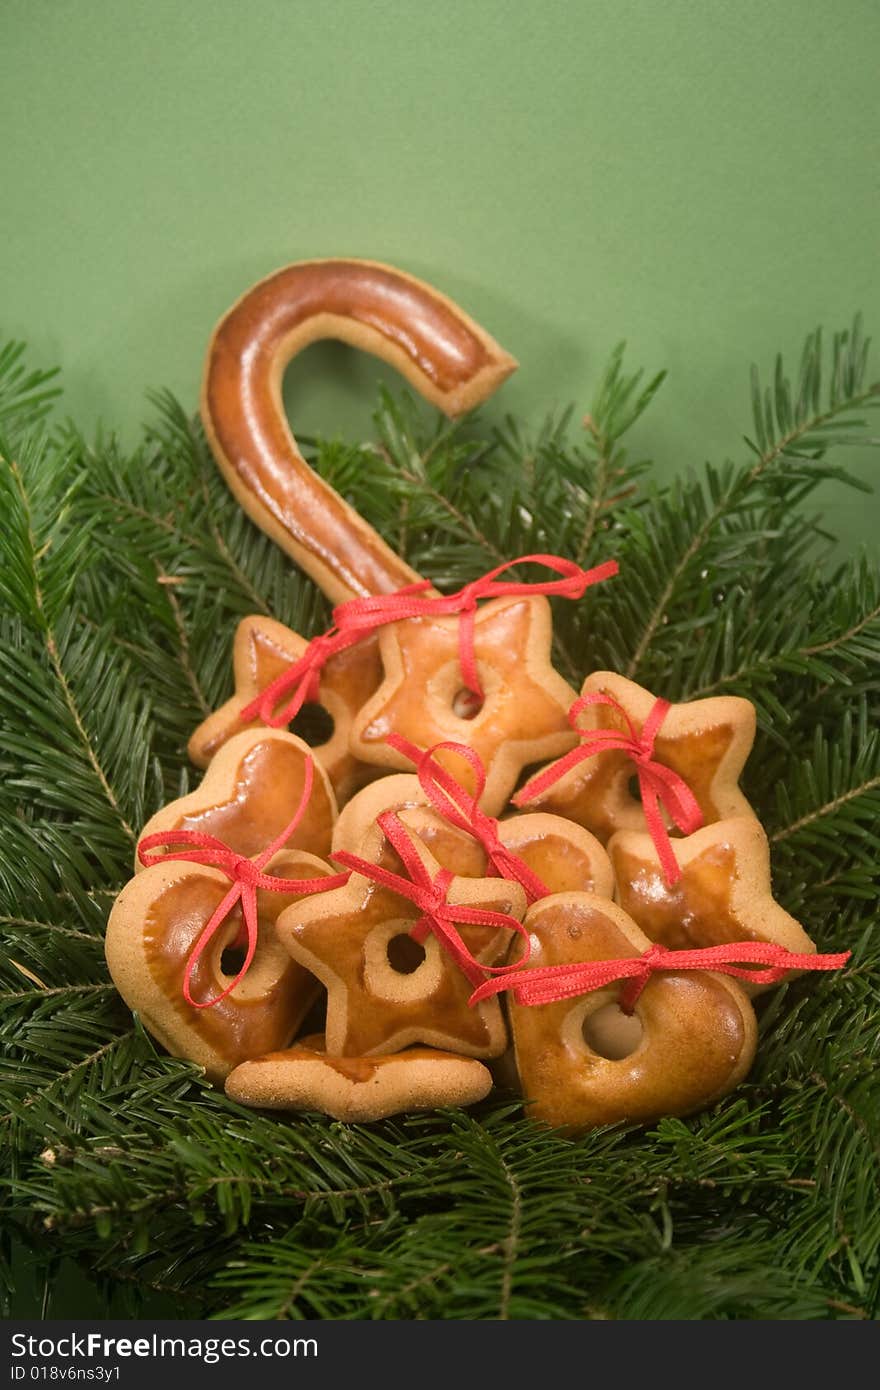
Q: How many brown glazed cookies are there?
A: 11